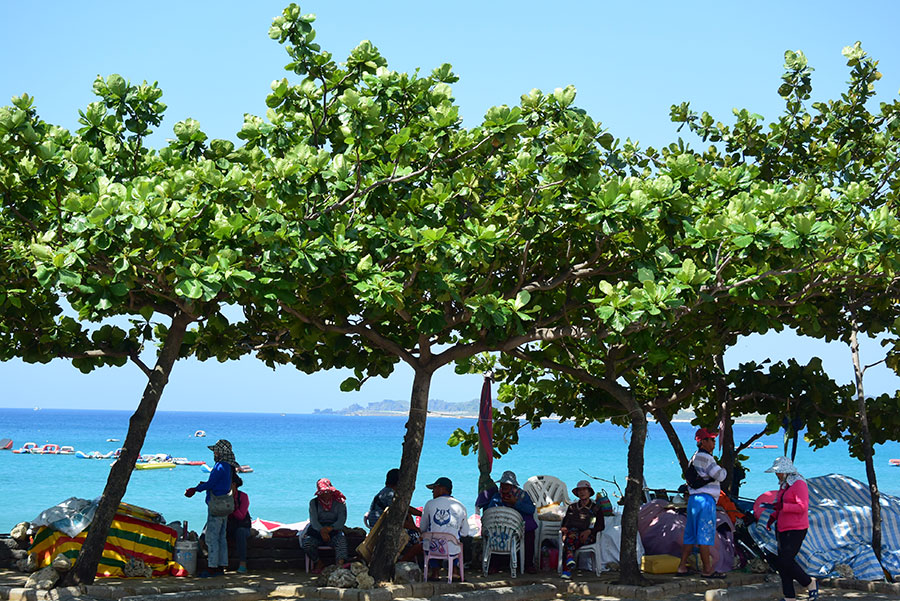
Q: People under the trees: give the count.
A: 9